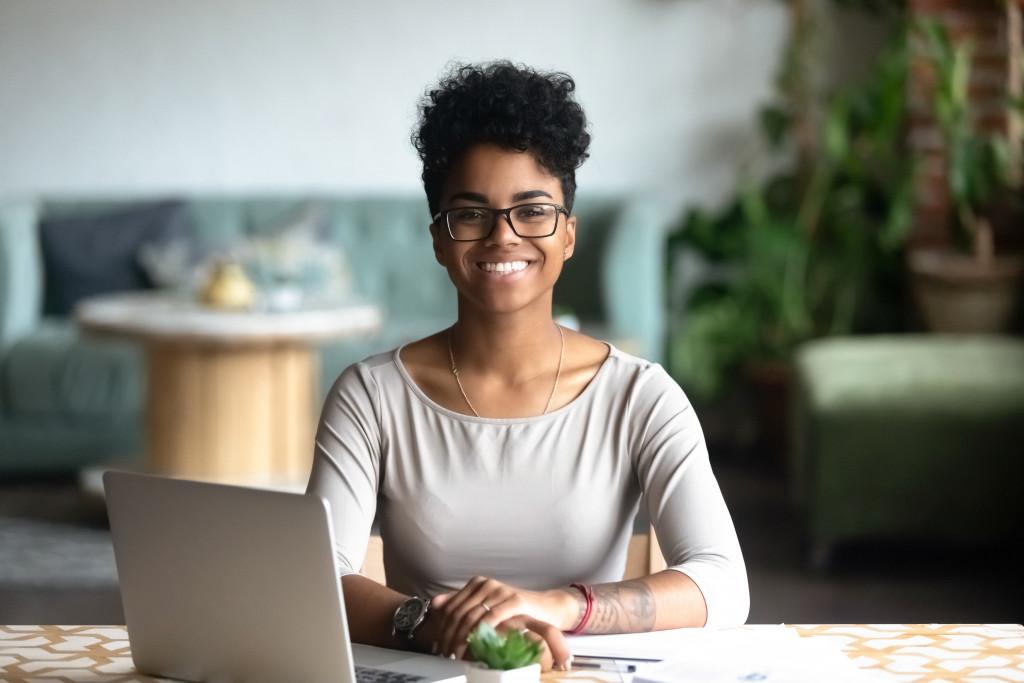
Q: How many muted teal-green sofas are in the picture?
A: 1